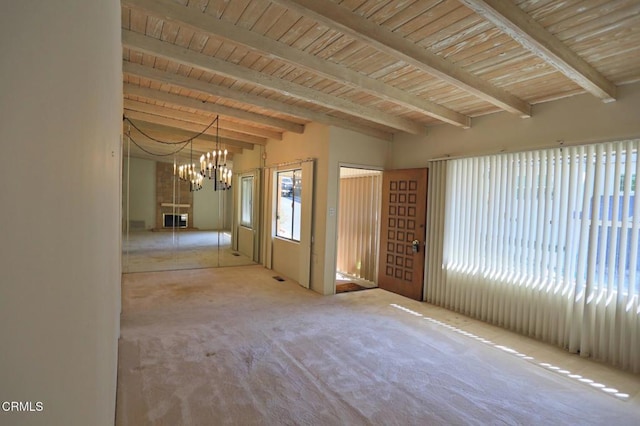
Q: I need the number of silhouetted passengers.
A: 0